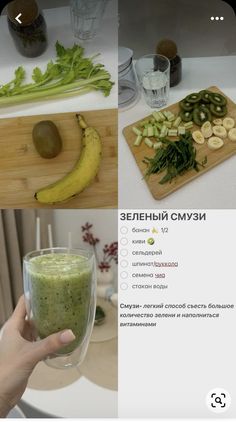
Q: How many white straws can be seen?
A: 3